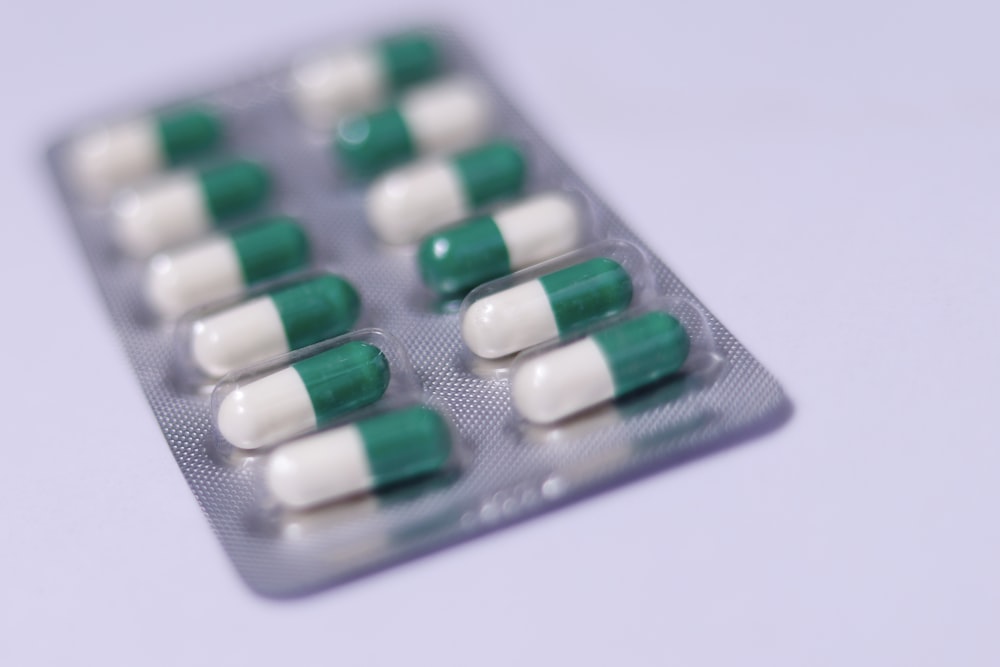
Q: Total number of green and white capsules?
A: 12